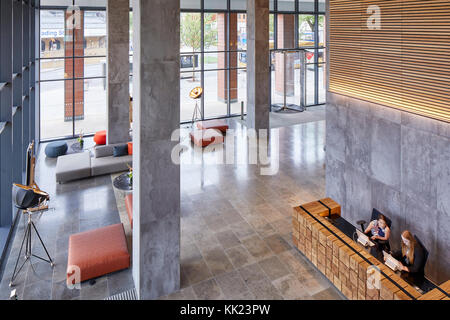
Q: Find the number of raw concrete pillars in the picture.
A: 3